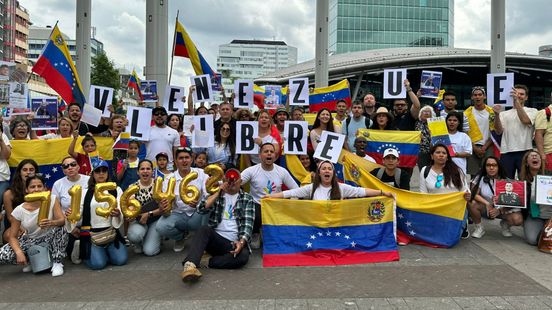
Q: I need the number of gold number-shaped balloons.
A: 7